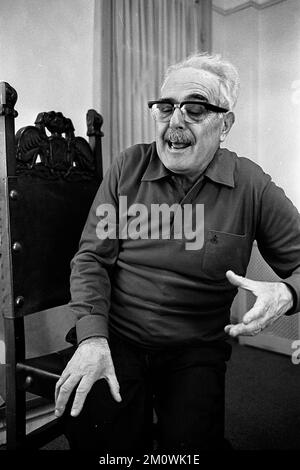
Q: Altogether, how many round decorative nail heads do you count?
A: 4